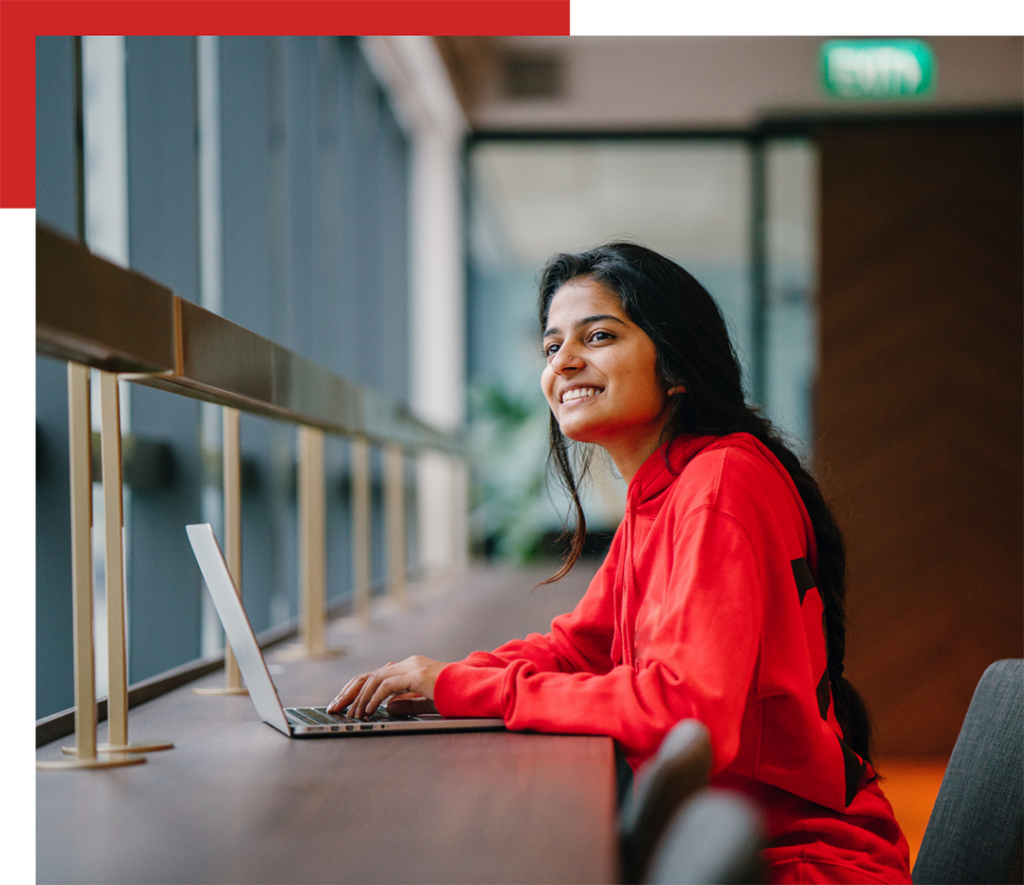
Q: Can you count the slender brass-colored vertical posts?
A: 6